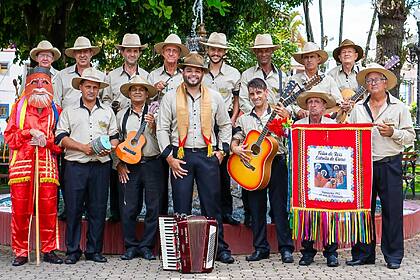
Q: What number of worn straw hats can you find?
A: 13